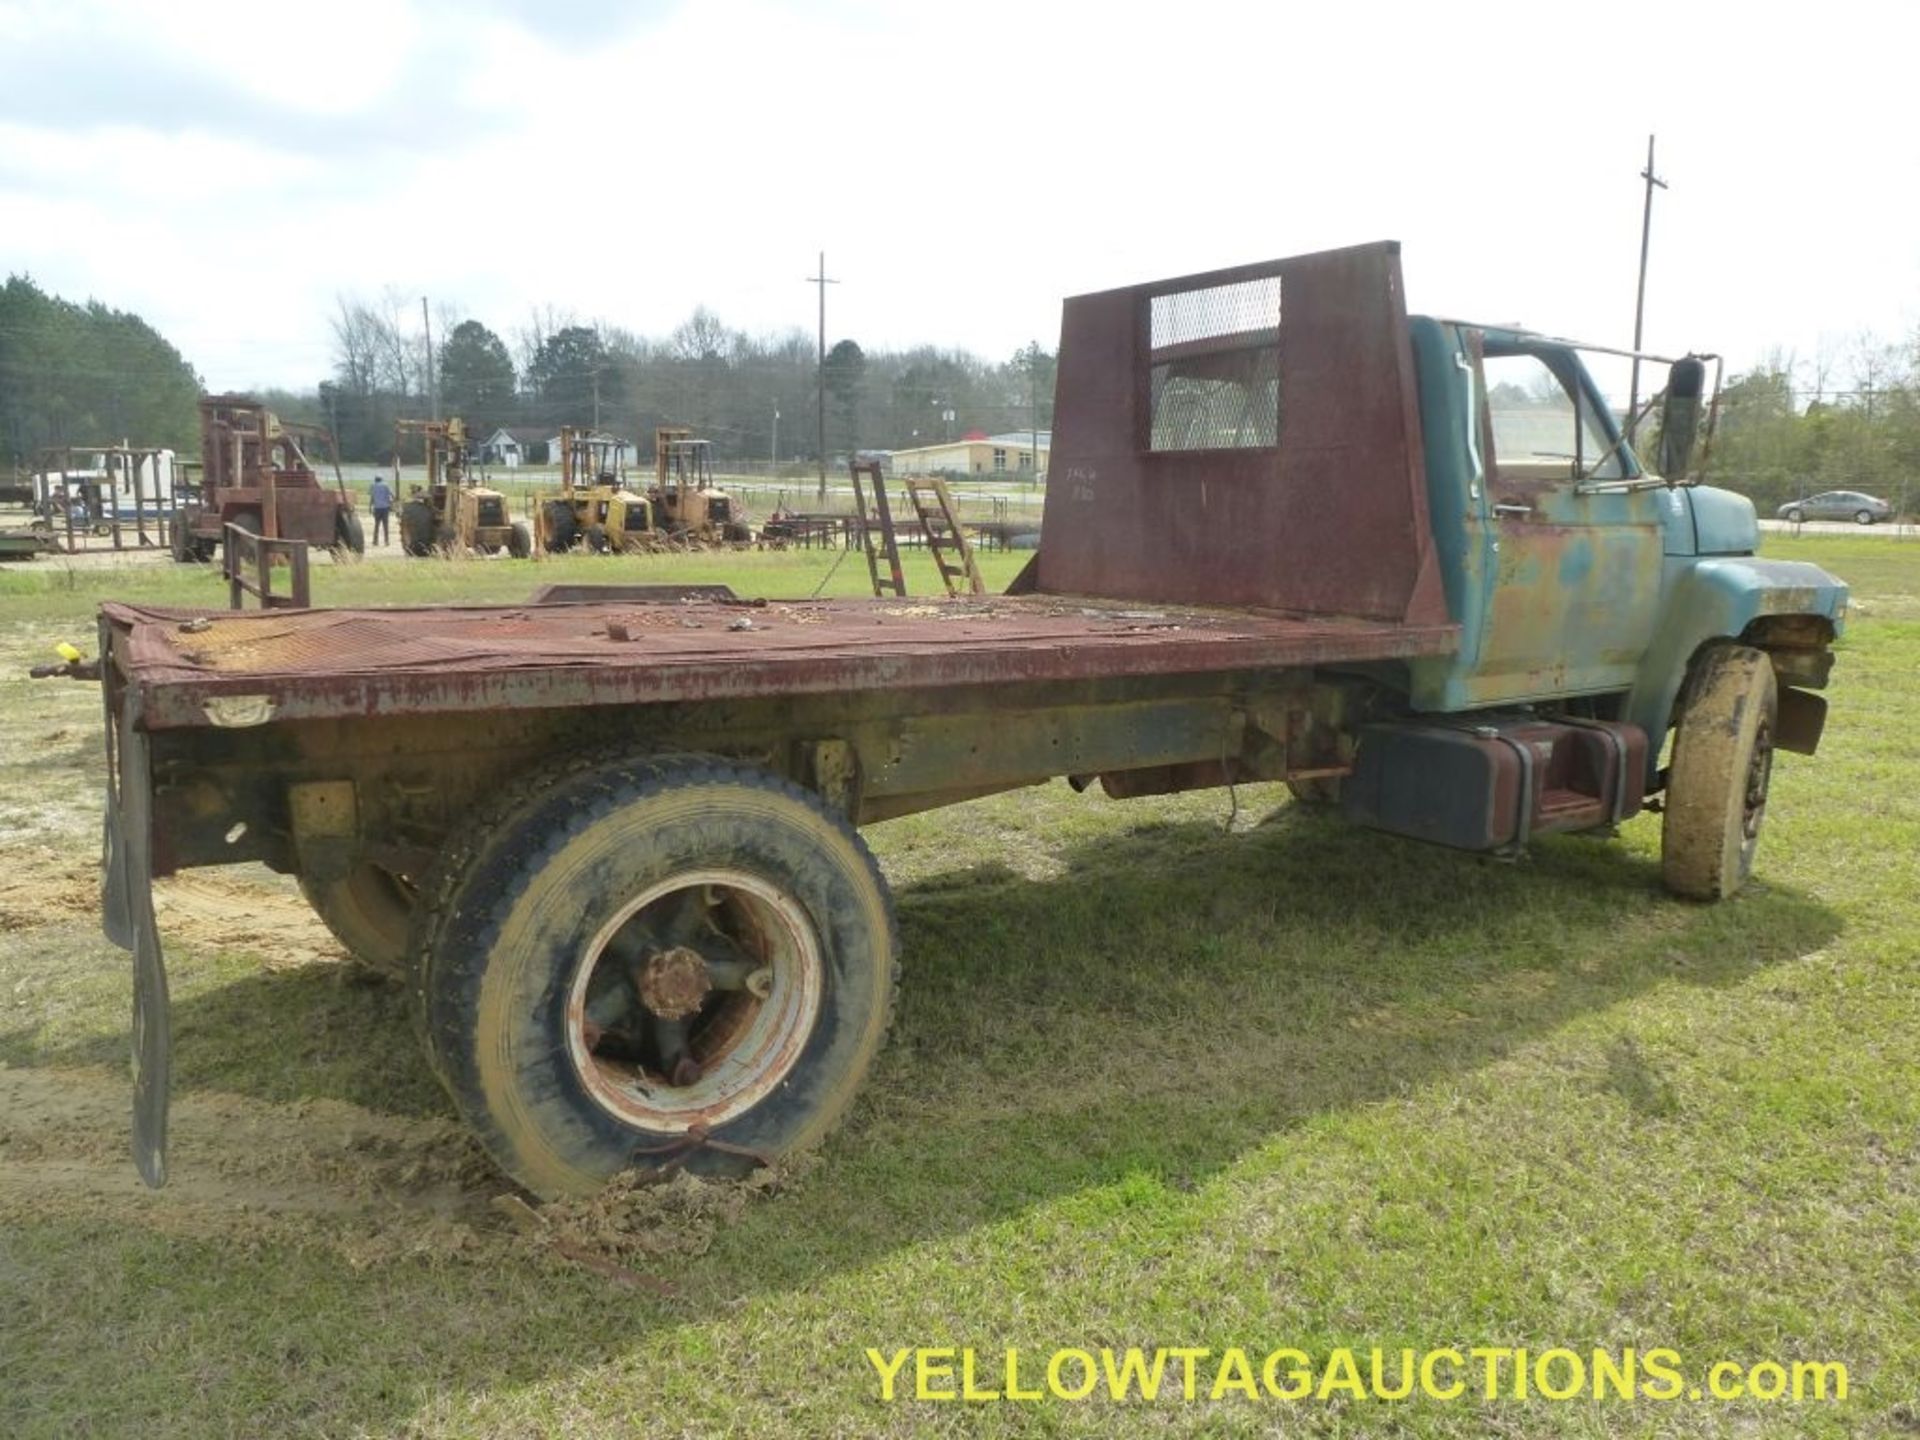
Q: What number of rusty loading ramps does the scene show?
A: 2